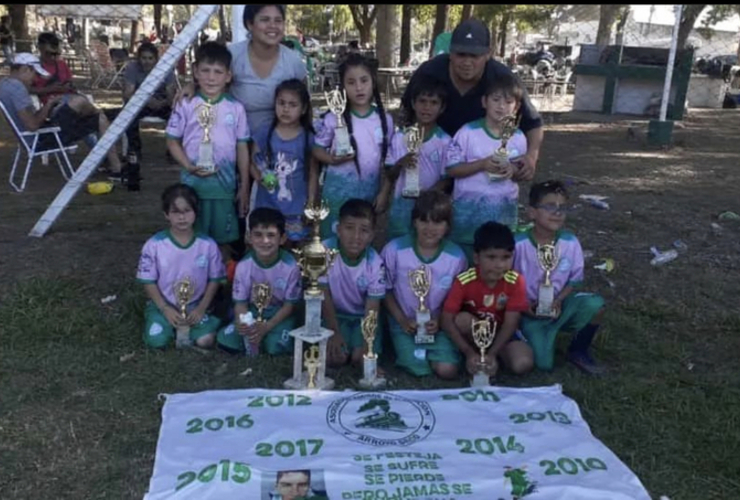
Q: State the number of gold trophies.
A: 11